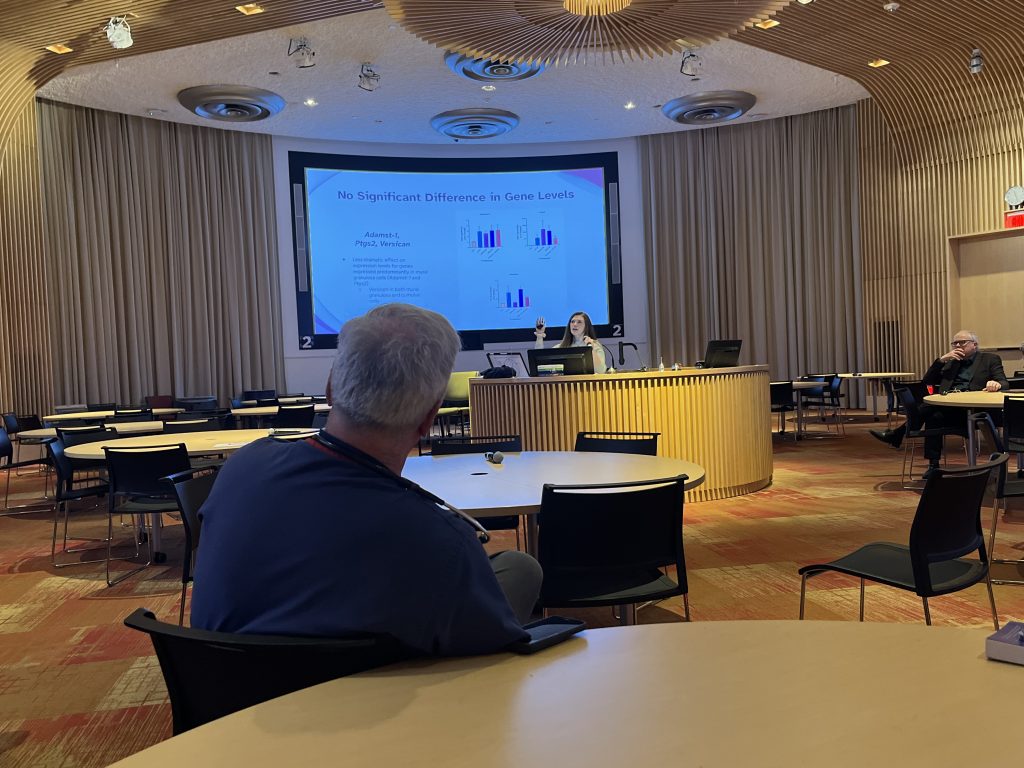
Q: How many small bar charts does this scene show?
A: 3